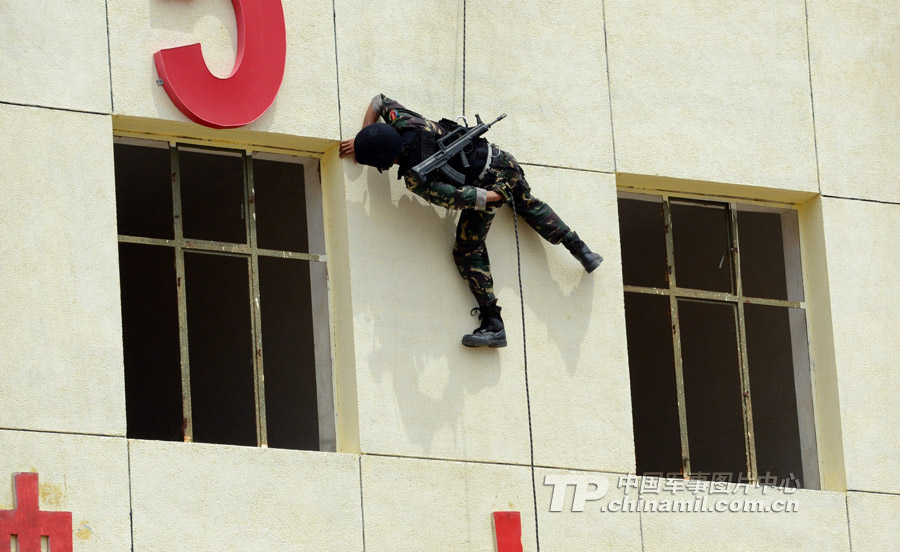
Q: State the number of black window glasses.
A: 12